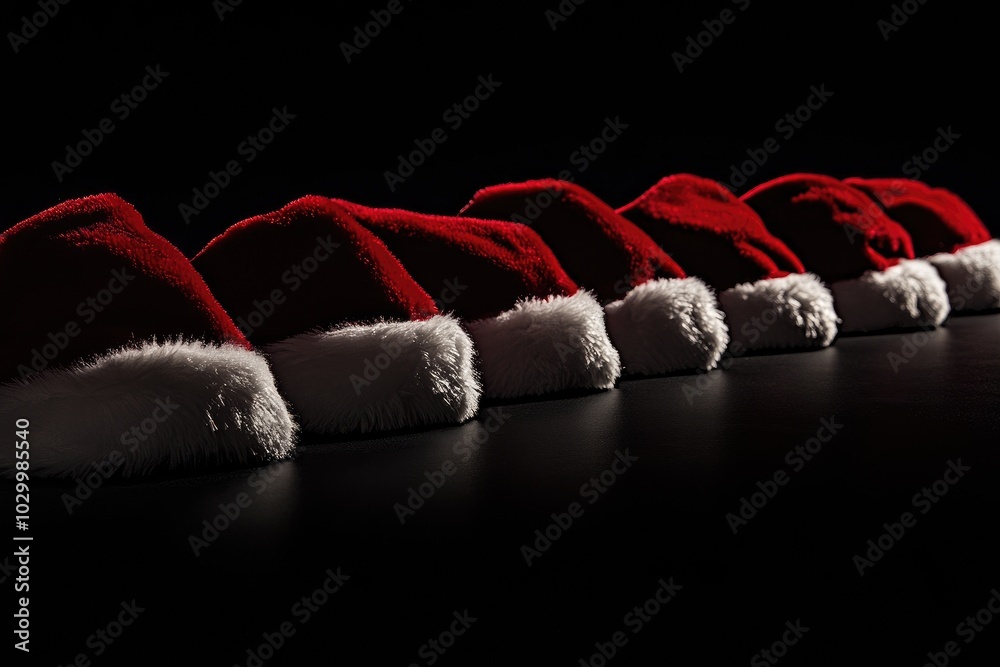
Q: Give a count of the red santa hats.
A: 7